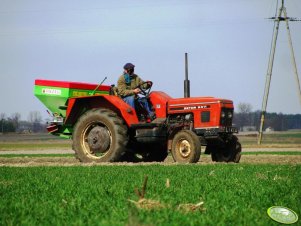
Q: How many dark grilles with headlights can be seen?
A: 1